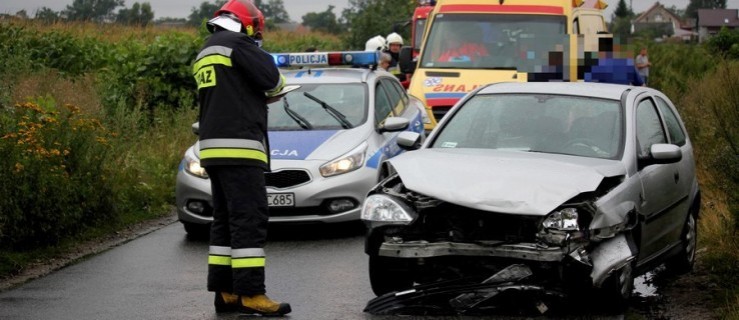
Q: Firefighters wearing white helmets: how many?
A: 2